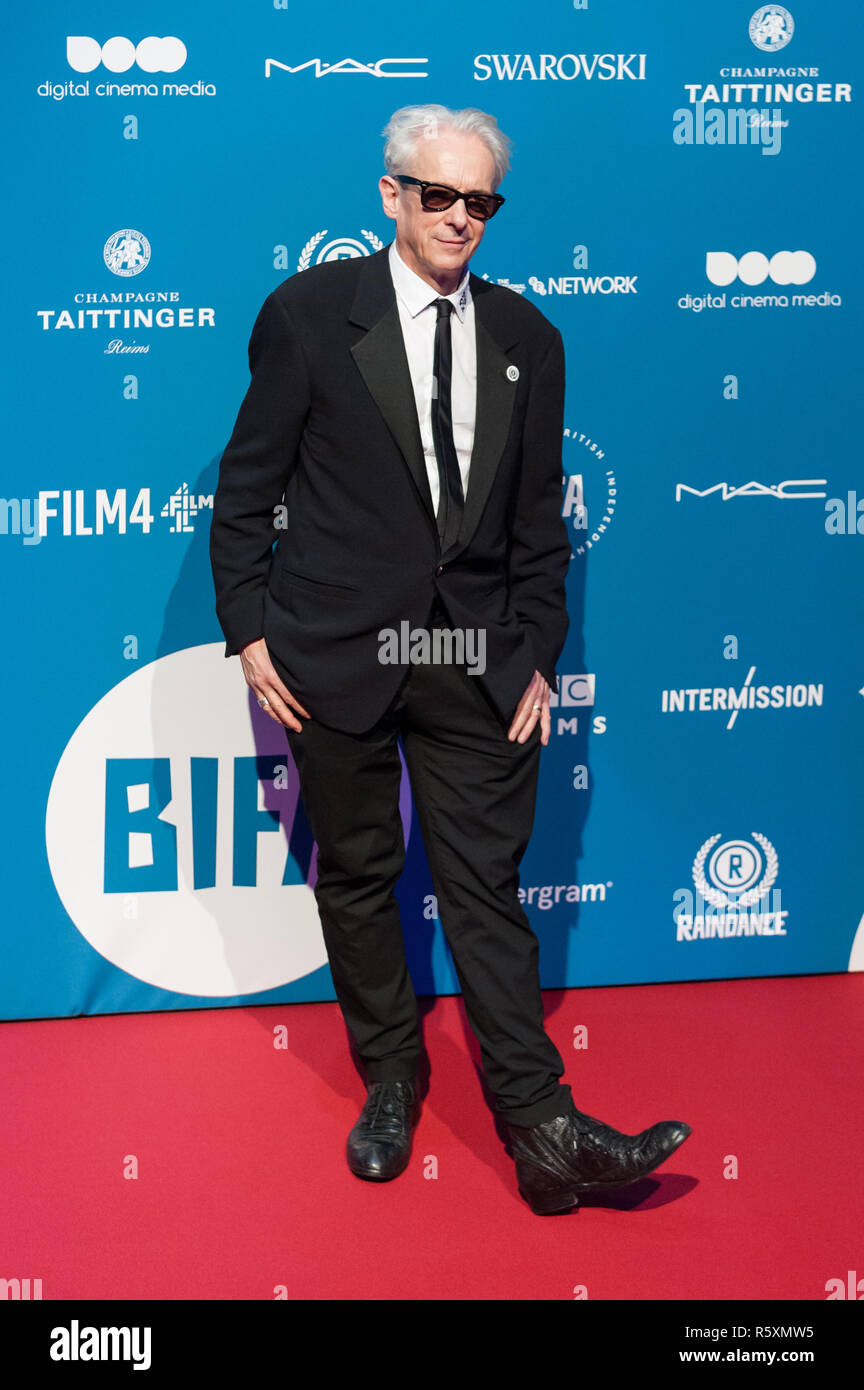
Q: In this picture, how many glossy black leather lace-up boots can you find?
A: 2